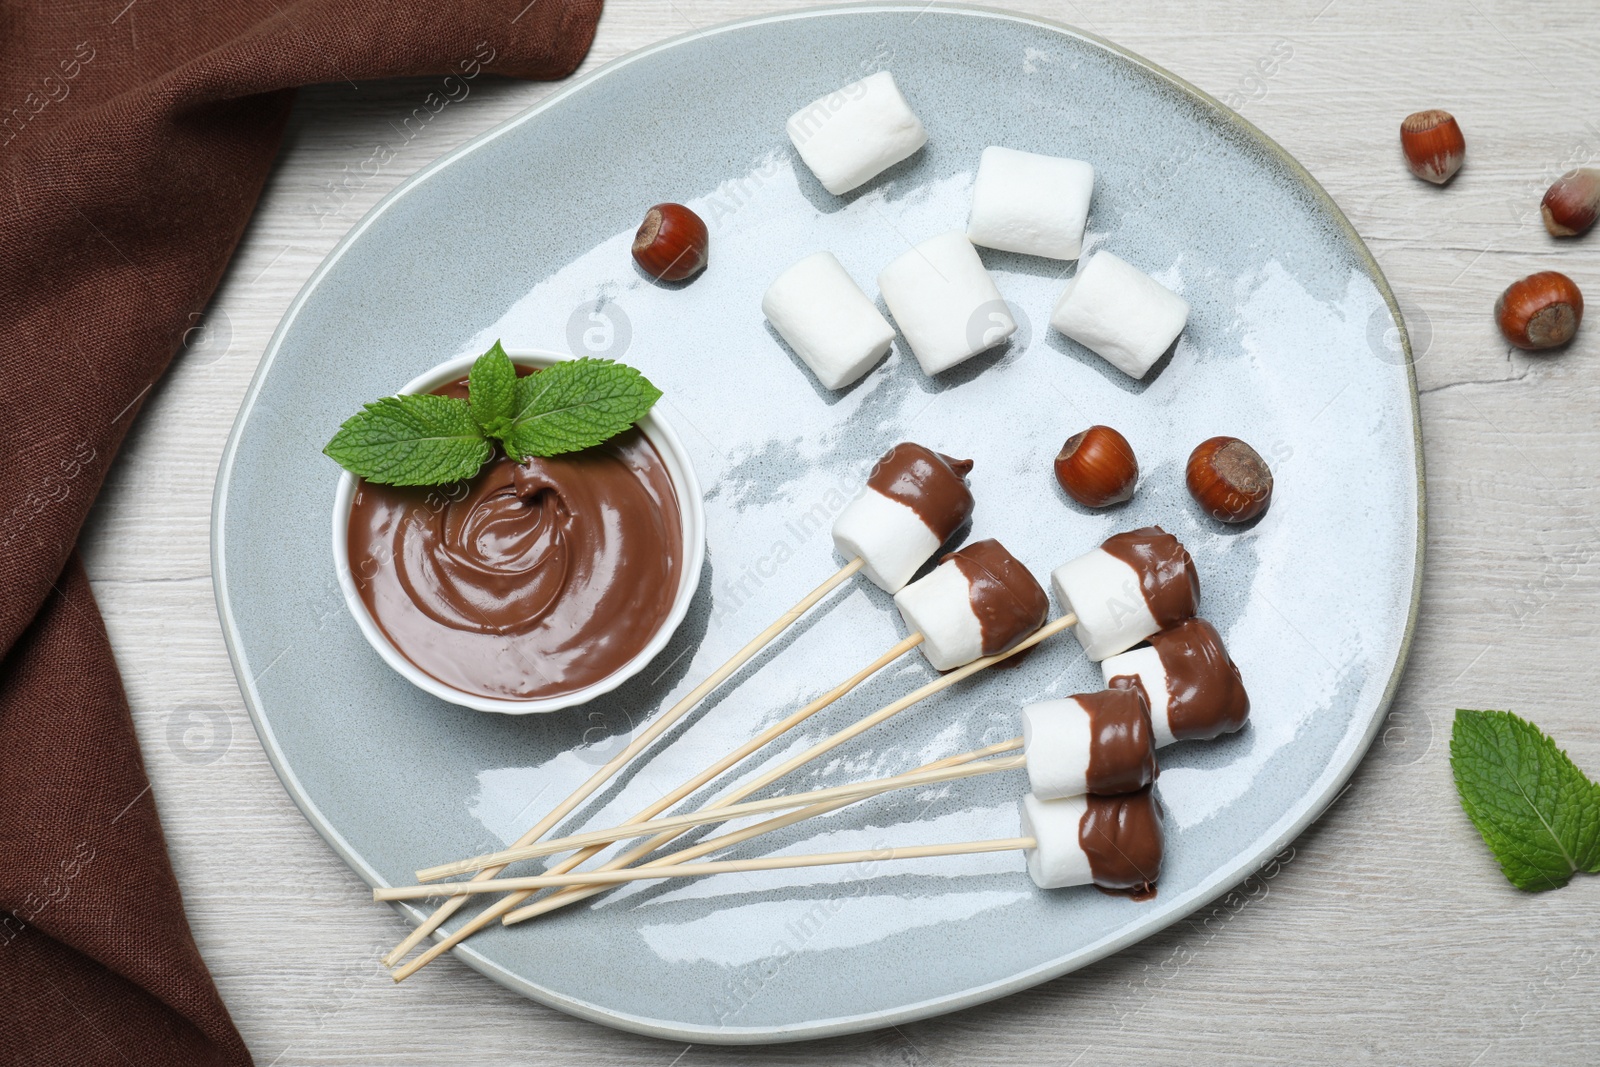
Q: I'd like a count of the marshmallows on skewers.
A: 6